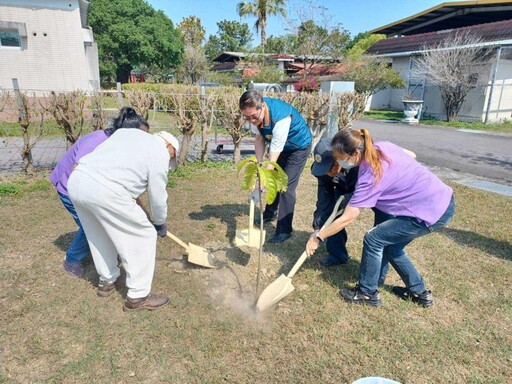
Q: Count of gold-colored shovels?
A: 3